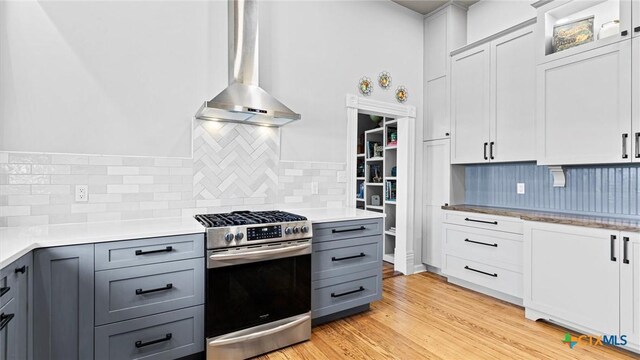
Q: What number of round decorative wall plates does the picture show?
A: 3